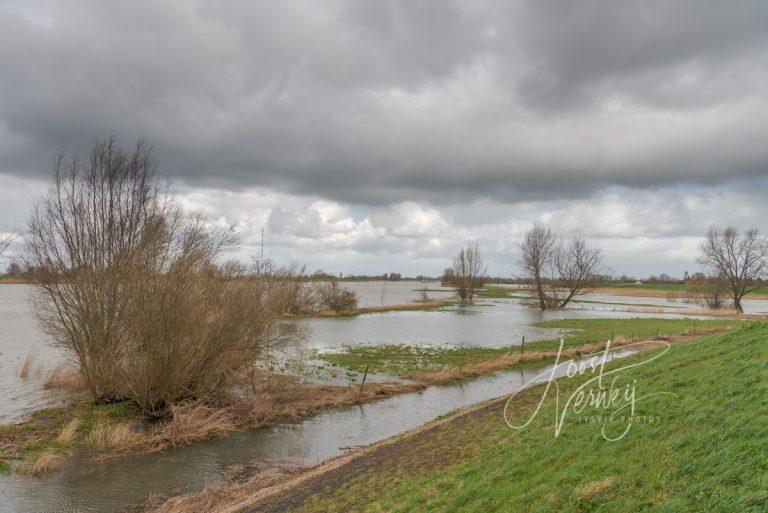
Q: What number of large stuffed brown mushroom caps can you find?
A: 0